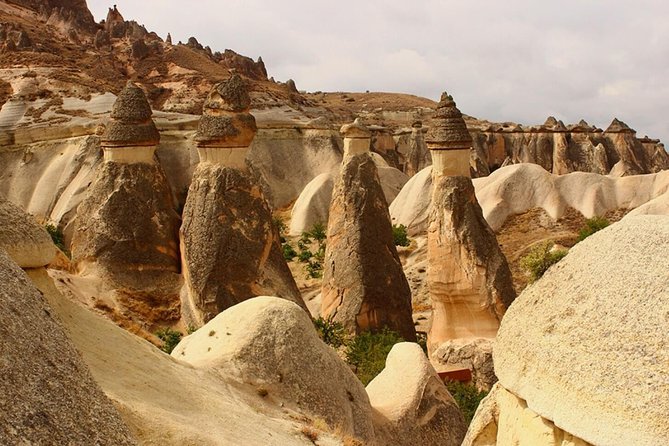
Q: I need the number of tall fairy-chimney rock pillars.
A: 4